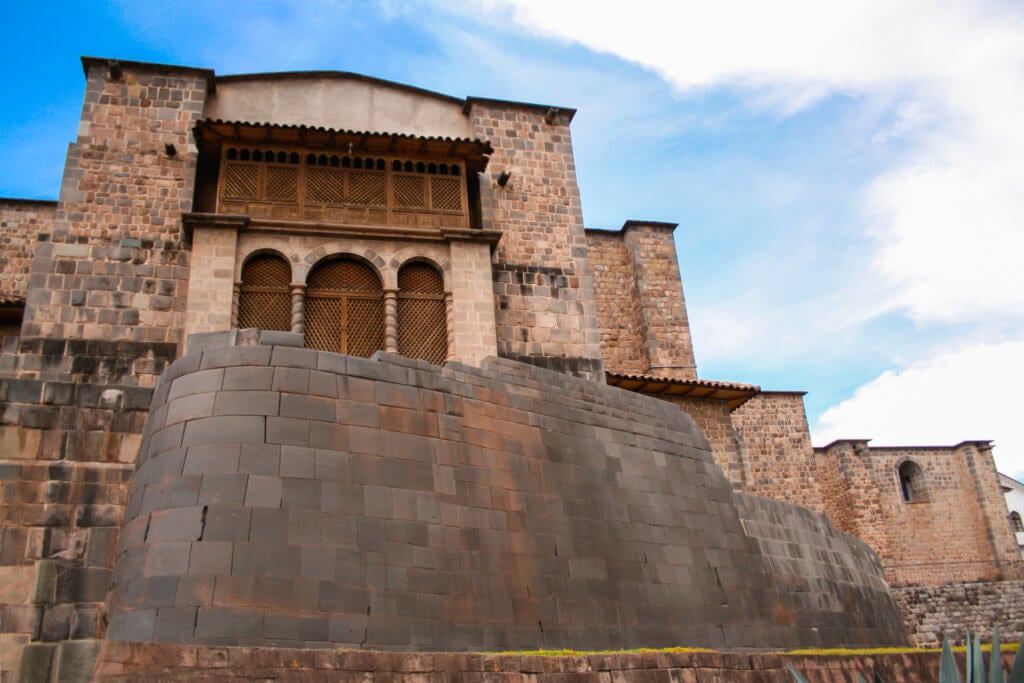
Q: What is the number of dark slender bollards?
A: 0